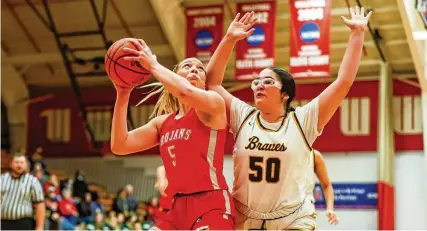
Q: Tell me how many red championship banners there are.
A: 3